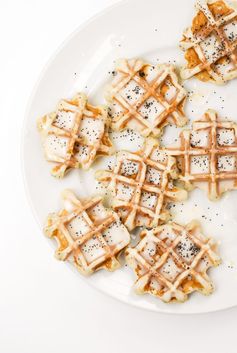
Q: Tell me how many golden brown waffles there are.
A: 7